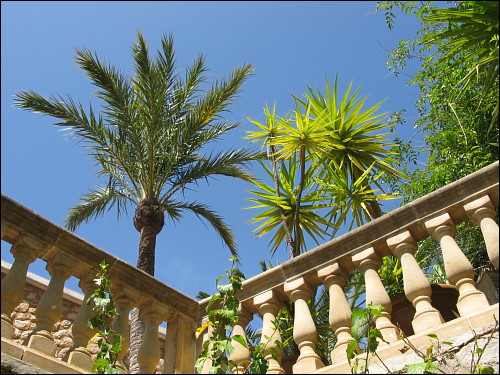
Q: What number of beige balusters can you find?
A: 13